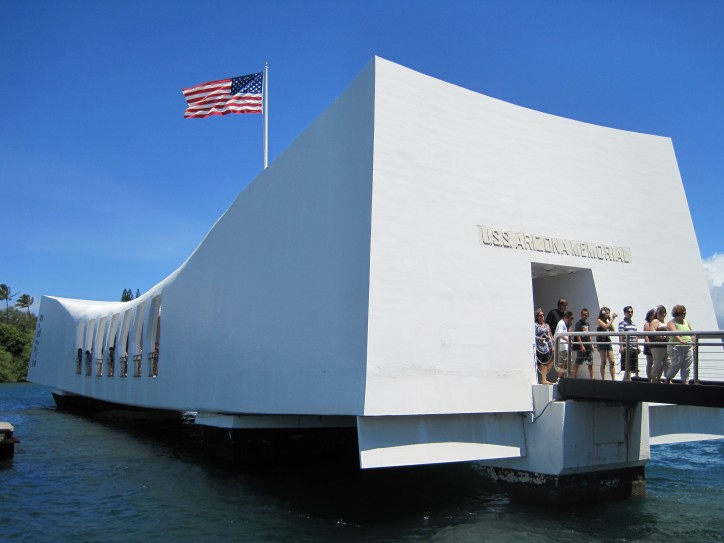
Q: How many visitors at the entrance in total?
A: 9